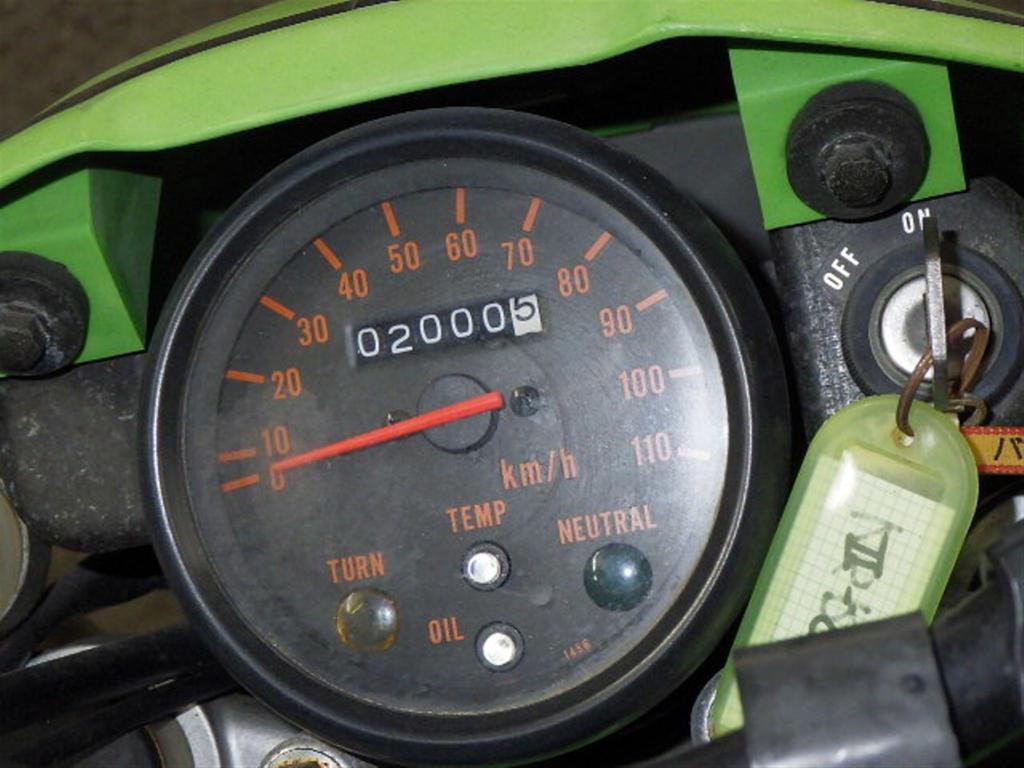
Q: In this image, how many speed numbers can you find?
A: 12